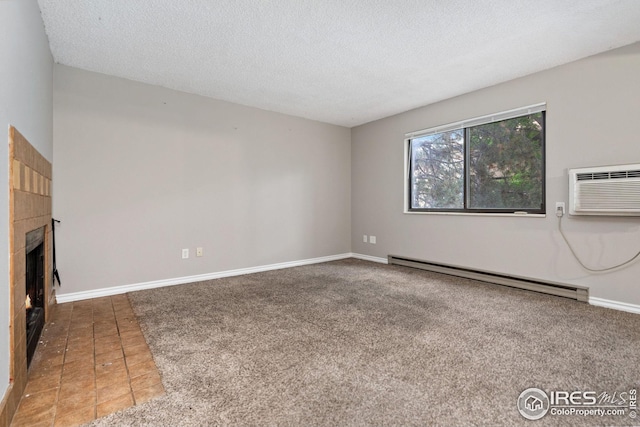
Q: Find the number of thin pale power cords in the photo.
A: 1